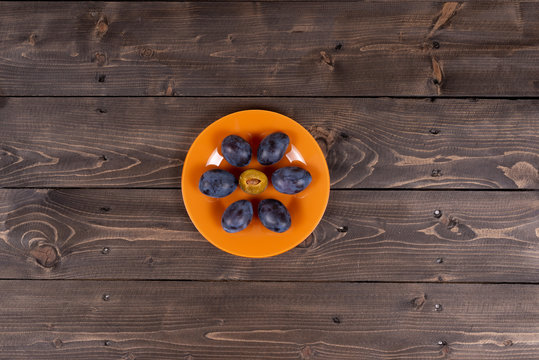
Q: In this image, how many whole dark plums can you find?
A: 6